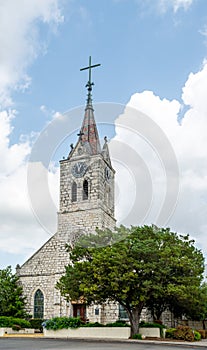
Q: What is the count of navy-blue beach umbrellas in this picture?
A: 0